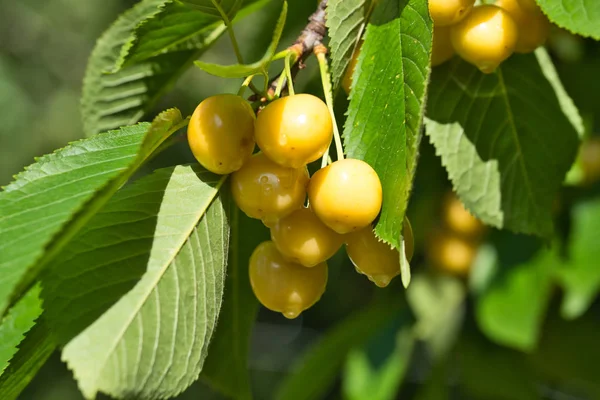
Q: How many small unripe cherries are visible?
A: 0